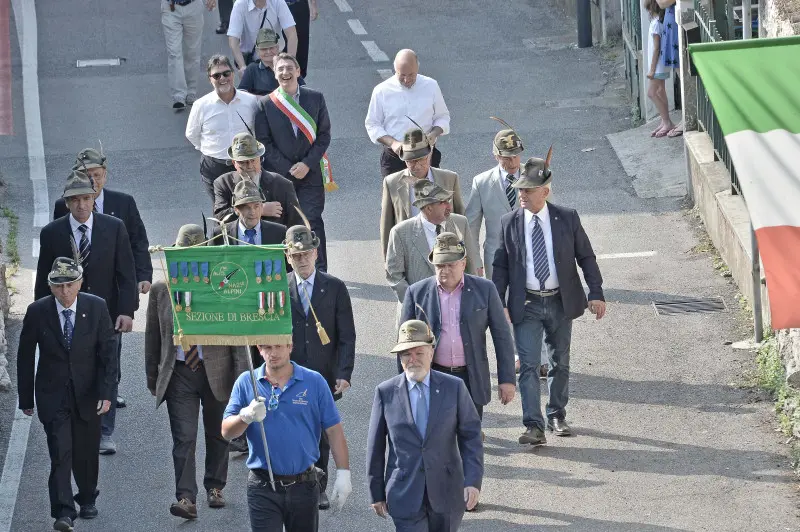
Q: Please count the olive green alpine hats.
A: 14